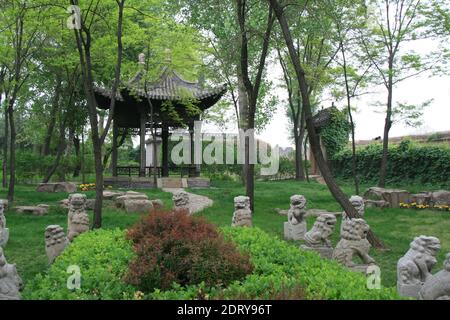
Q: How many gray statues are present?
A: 12